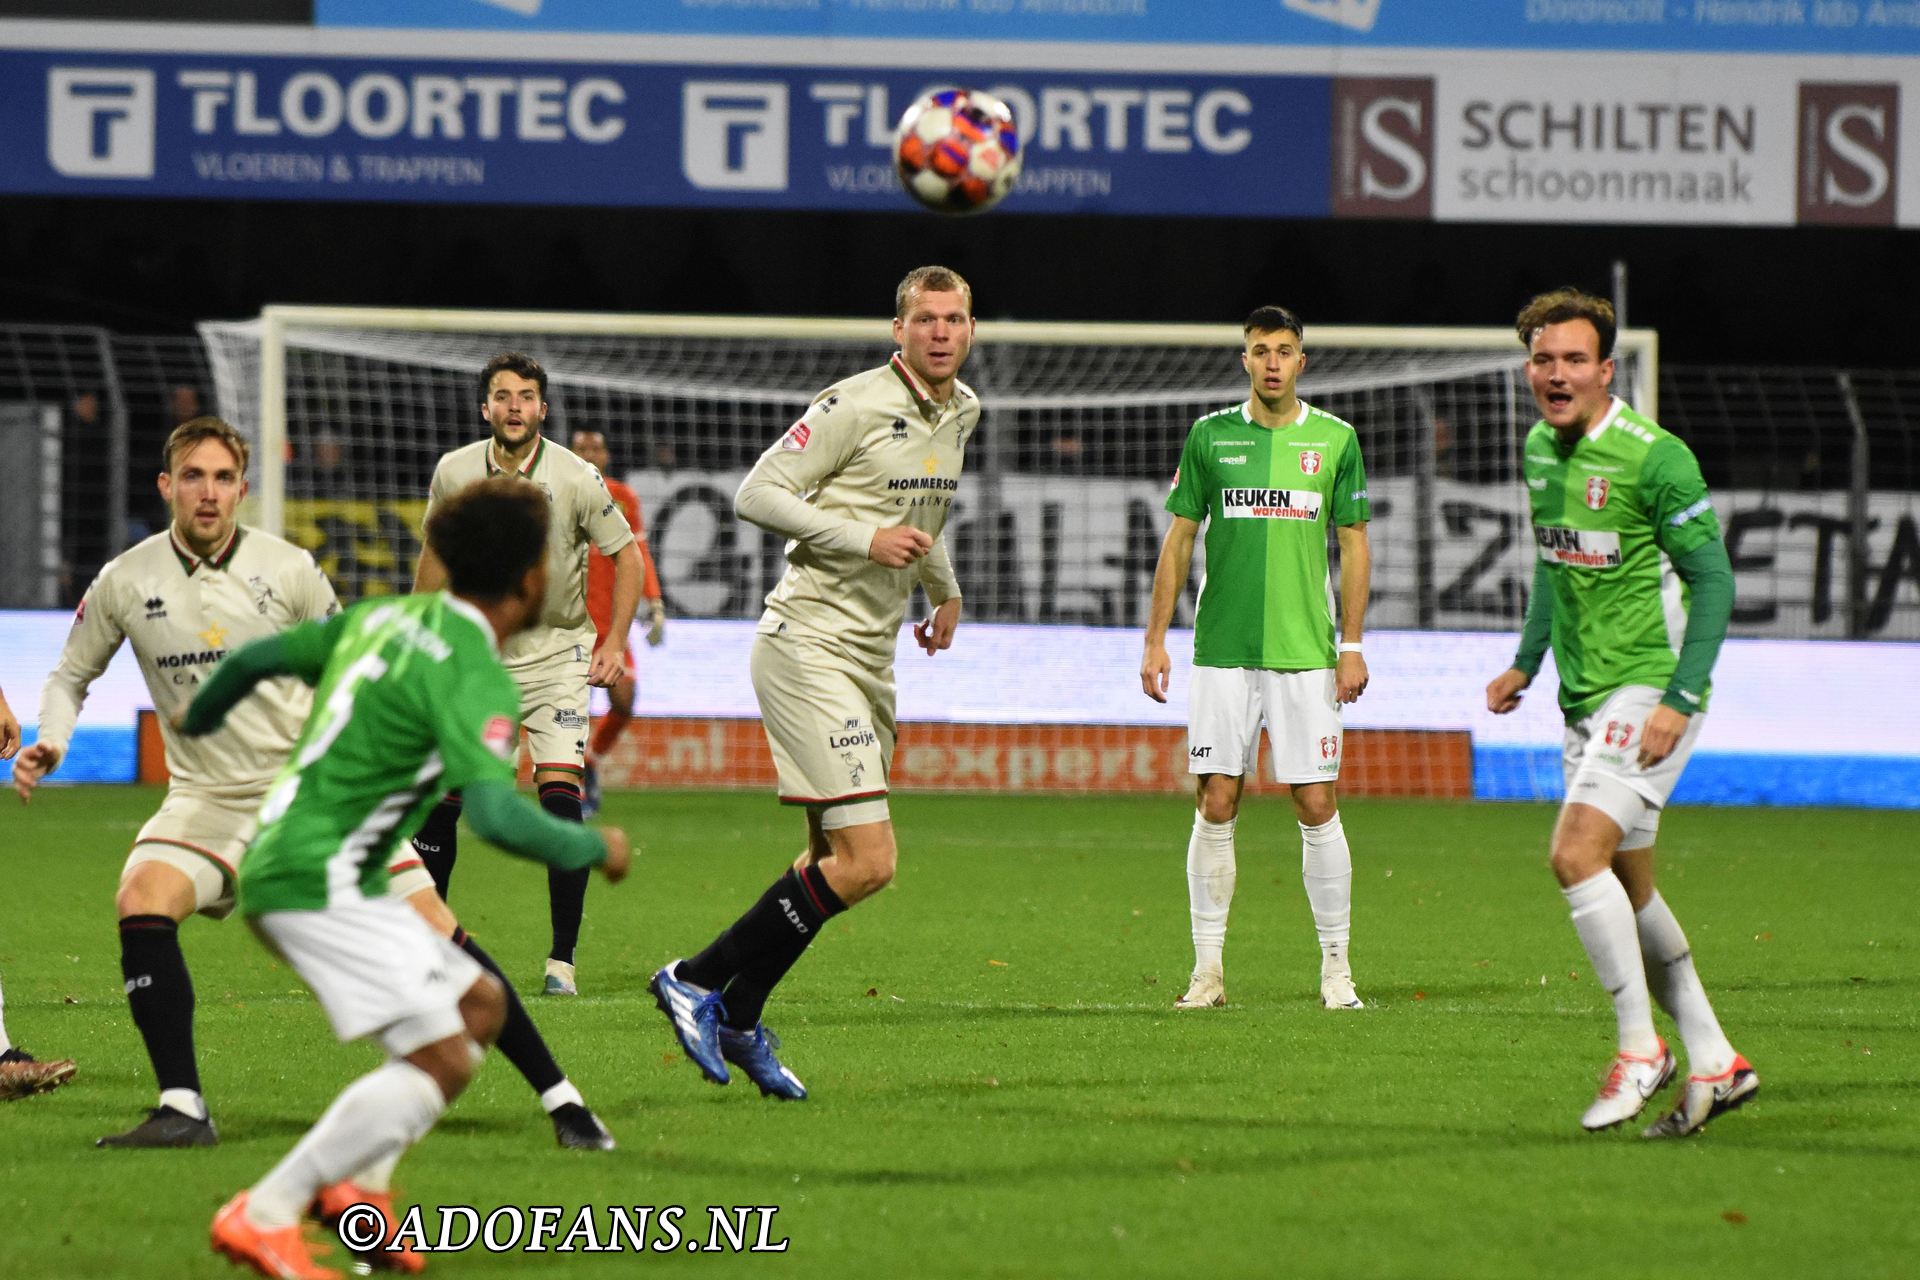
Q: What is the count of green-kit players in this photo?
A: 3